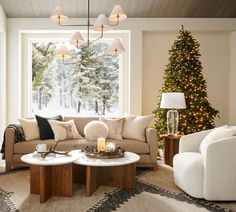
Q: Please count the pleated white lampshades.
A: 6